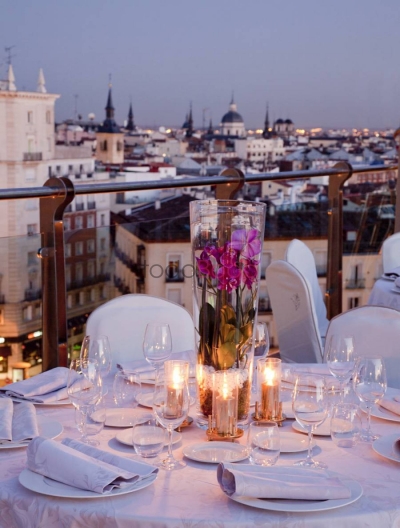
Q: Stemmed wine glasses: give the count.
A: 8